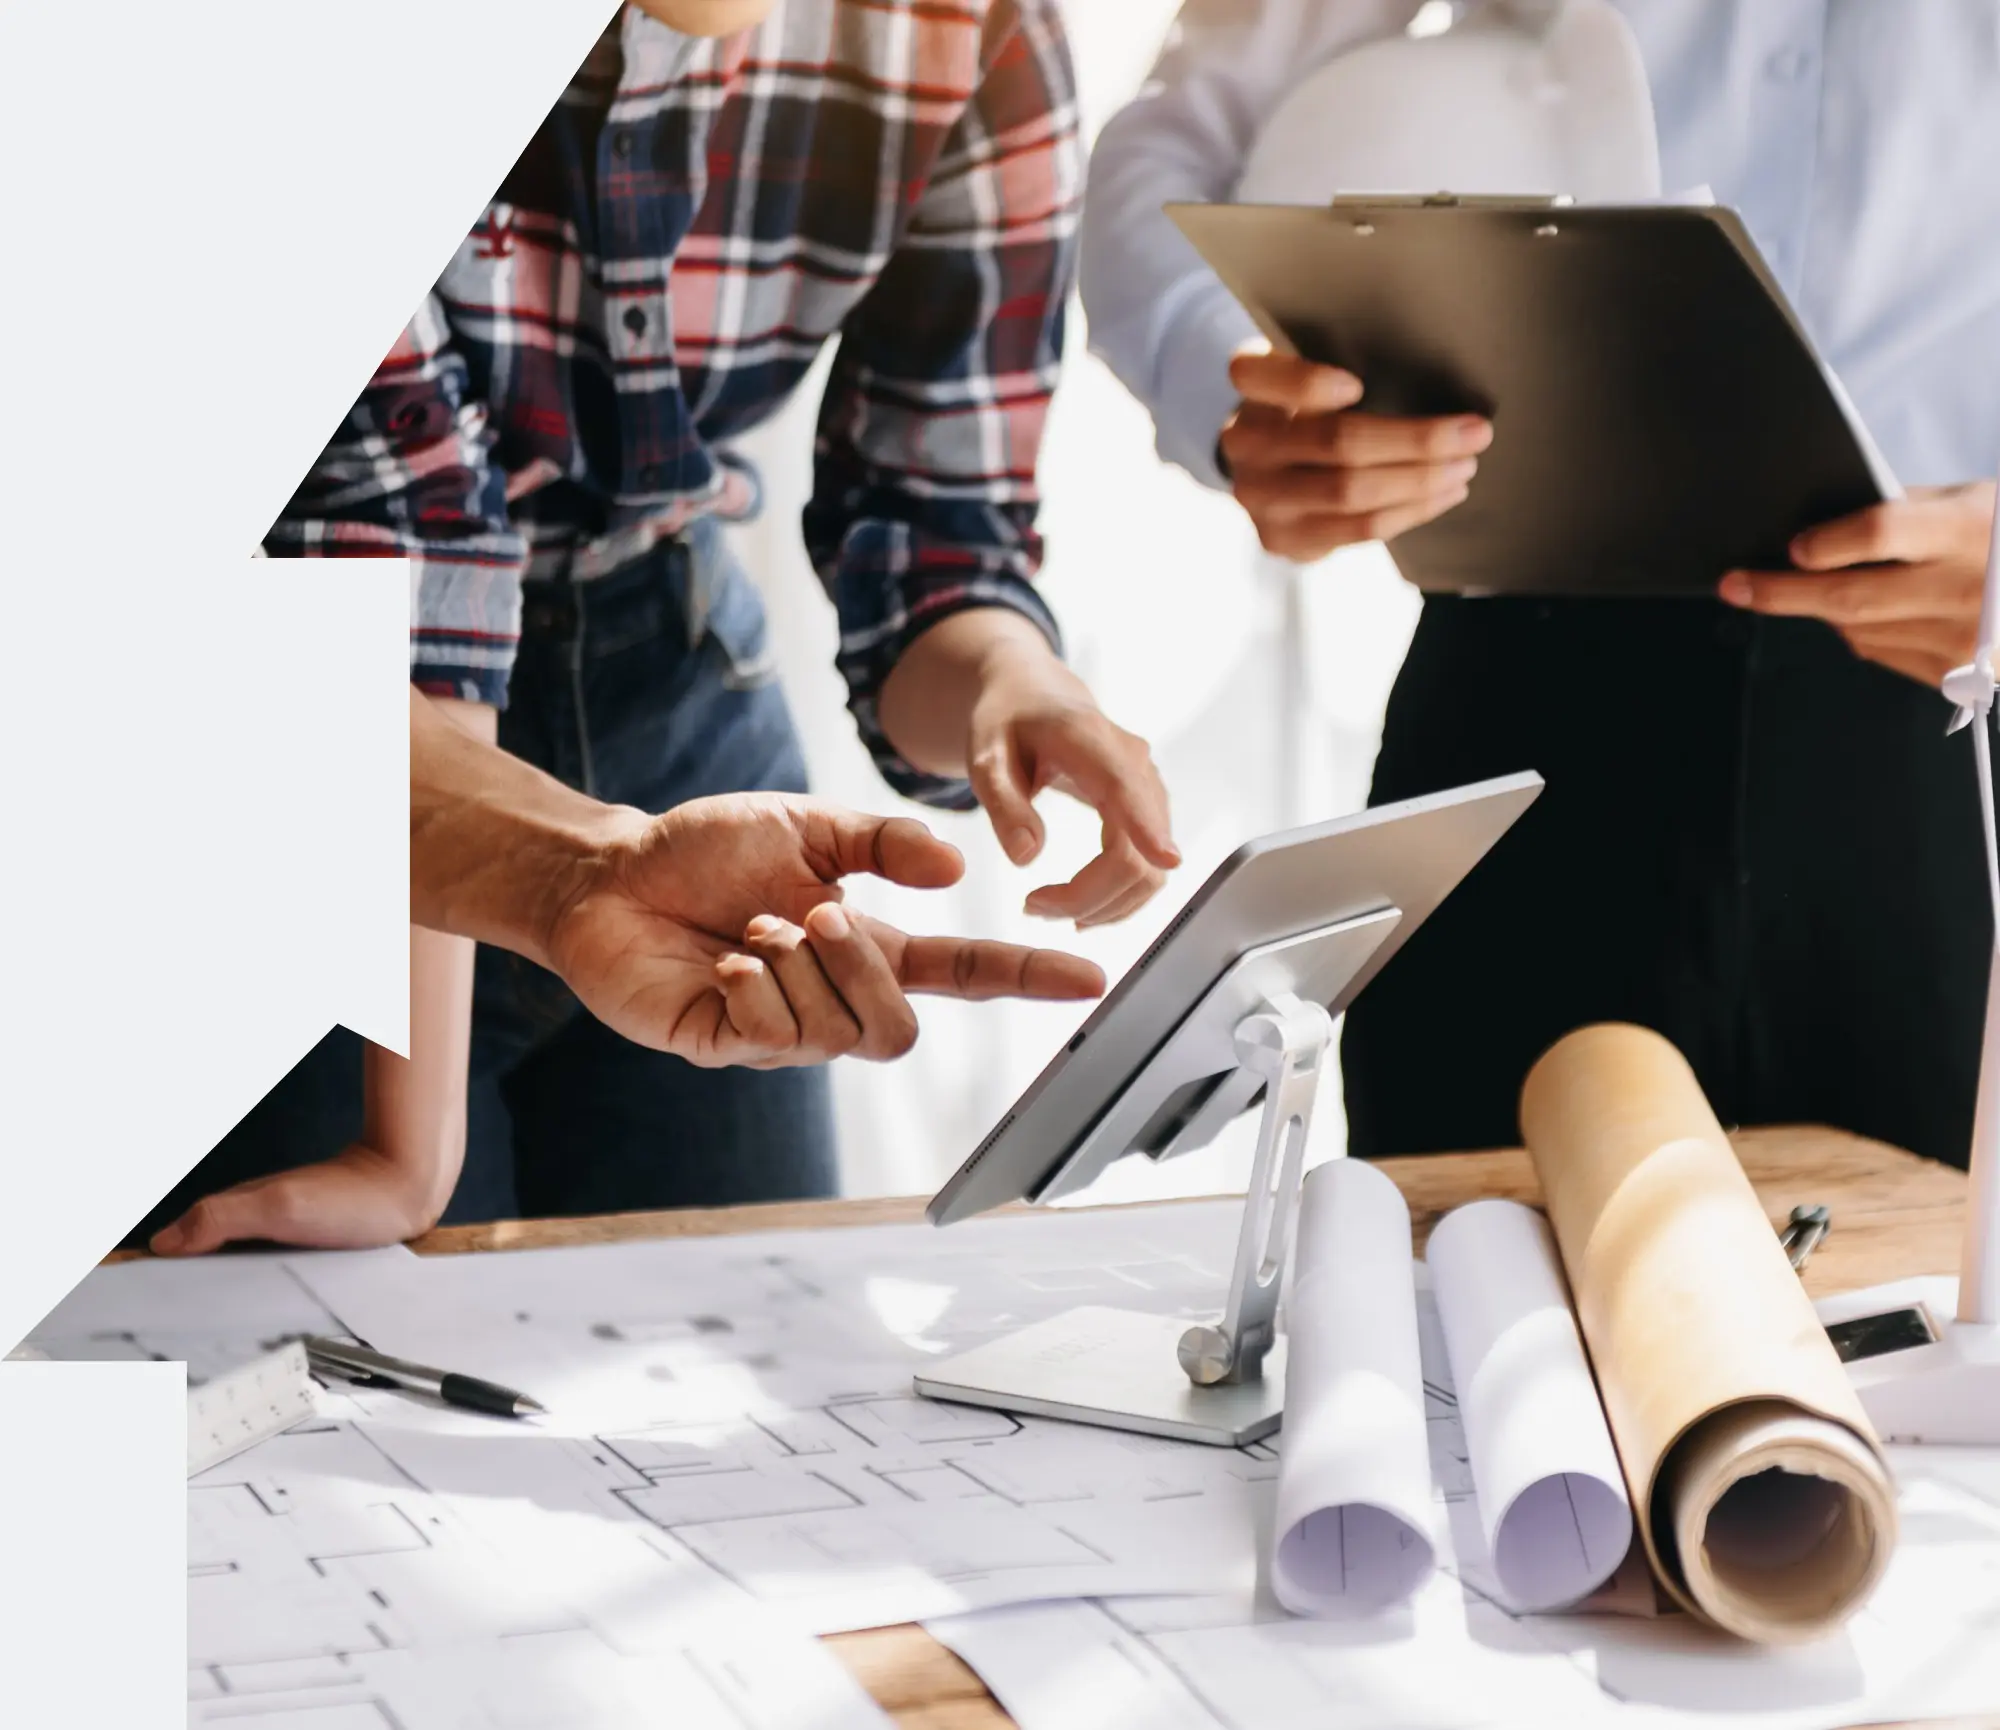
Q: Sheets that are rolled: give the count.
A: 3